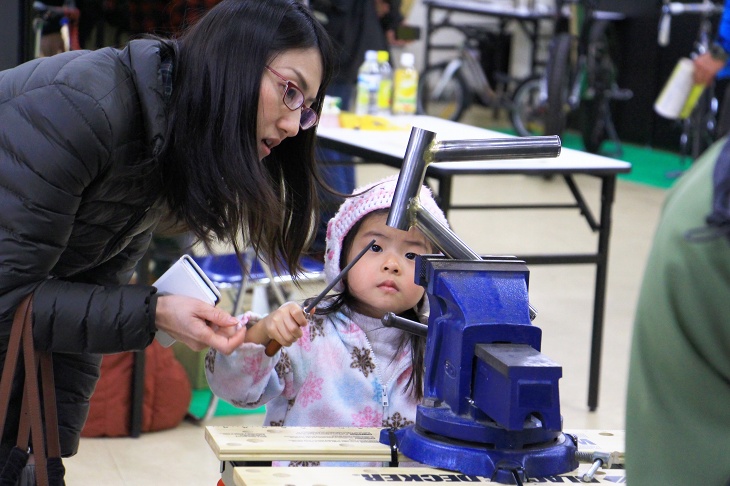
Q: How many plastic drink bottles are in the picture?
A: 3